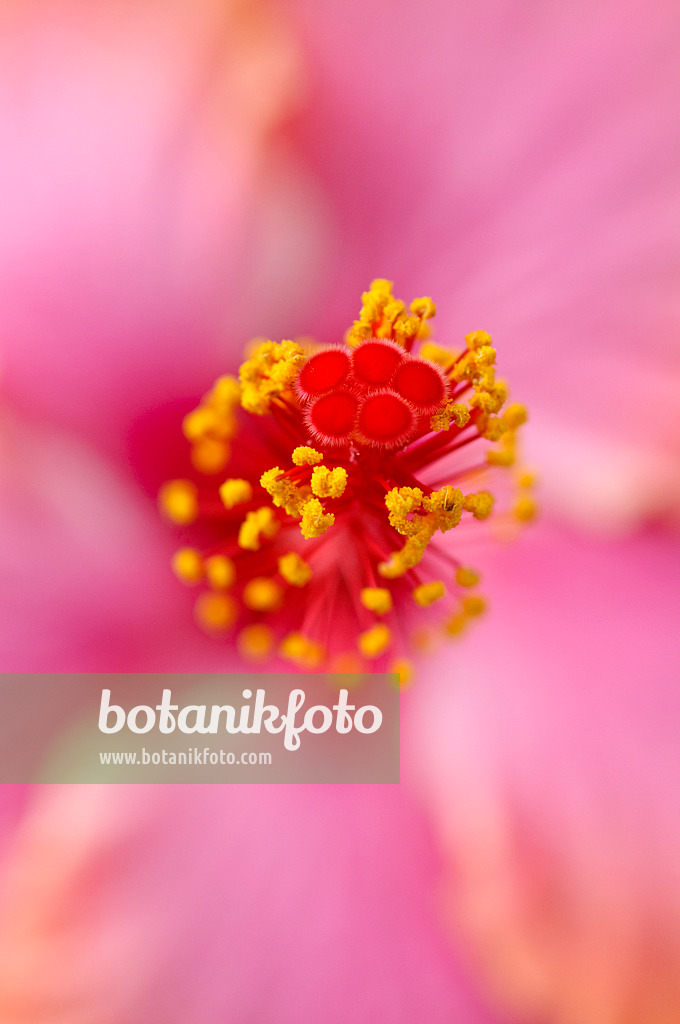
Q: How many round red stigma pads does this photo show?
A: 5